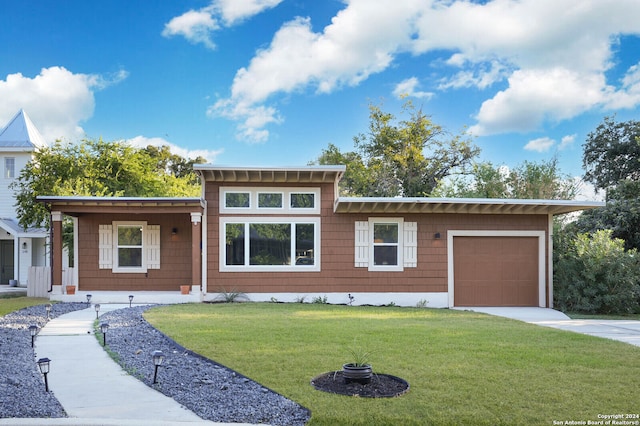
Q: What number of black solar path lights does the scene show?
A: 8